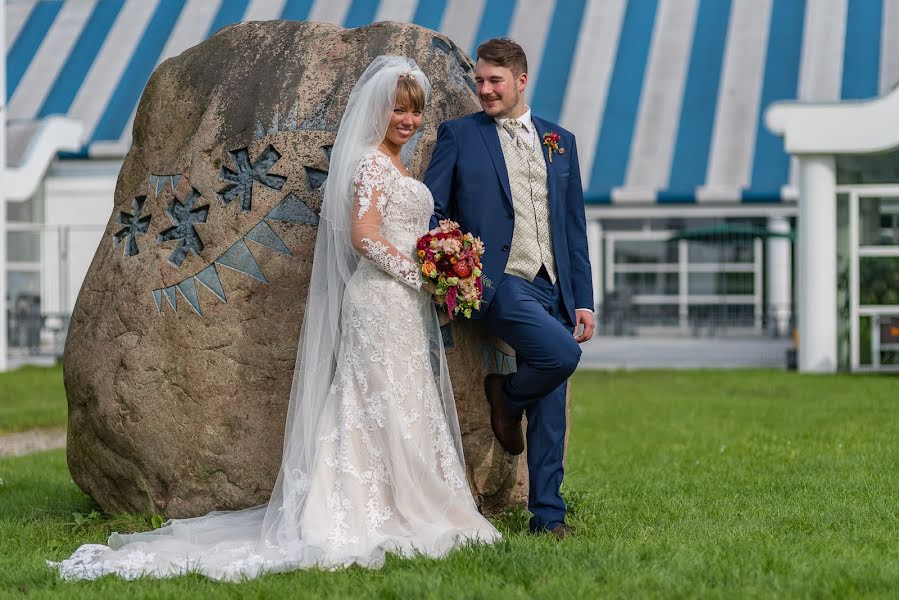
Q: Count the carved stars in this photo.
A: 4